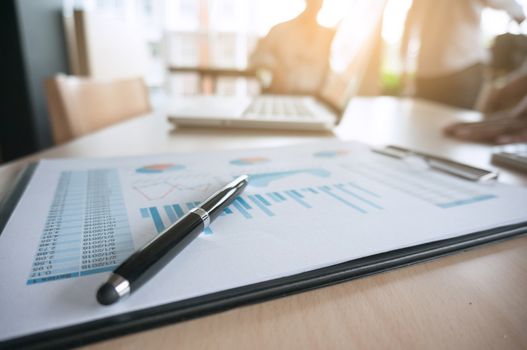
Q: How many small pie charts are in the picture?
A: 3